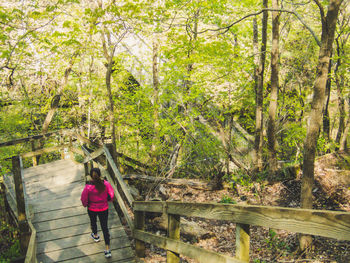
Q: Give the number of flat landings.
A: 1